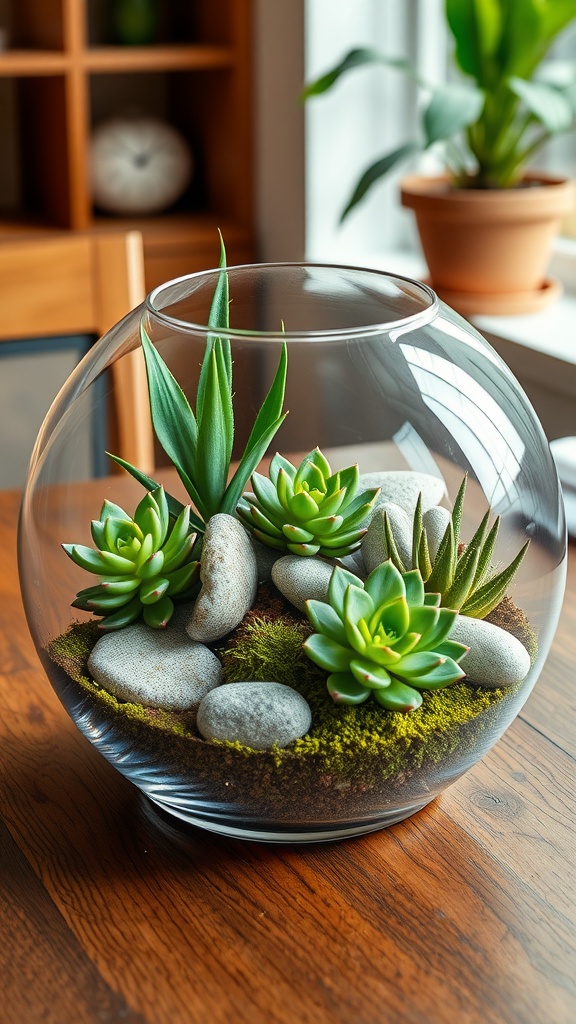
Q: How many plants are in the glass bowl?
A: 5